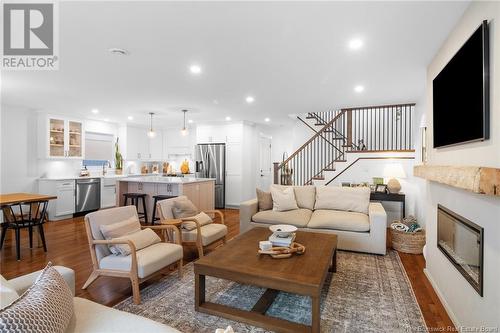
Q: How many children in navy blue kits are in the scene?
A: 0